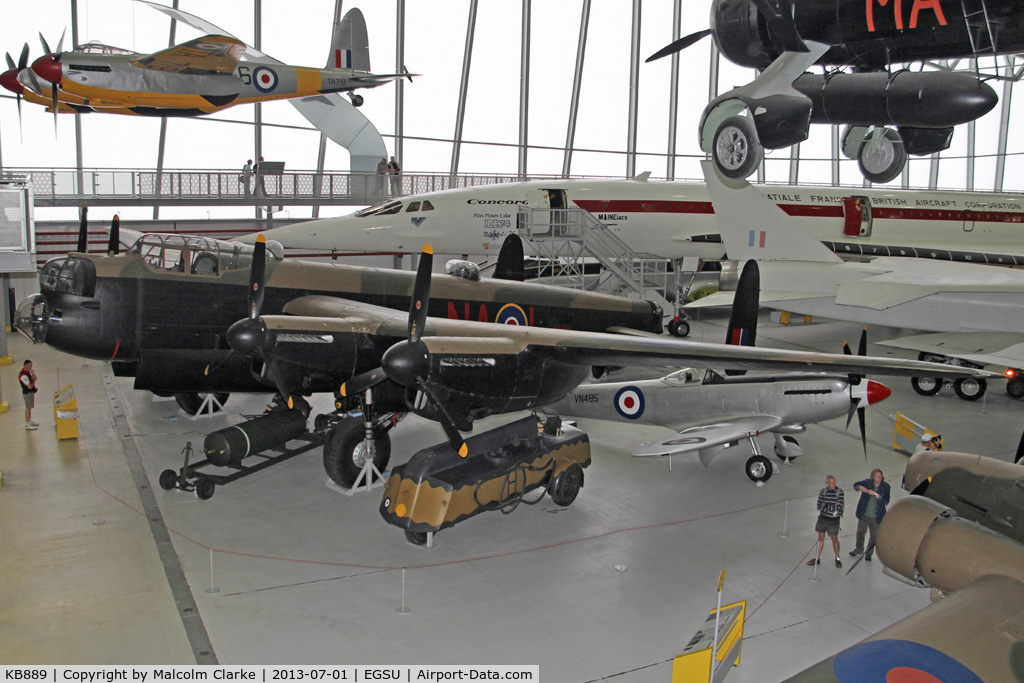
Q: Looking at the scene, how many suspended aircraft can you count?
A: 2